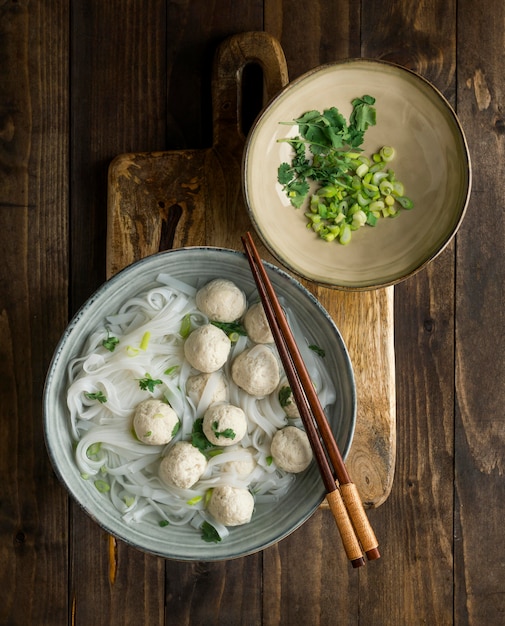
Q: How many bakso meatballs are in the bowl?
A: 12